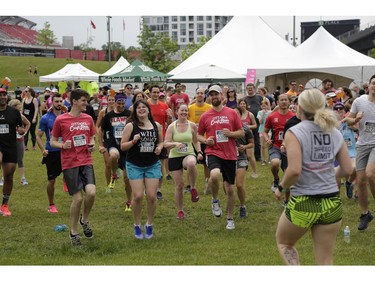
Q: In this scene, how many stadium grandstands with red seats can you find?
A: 1